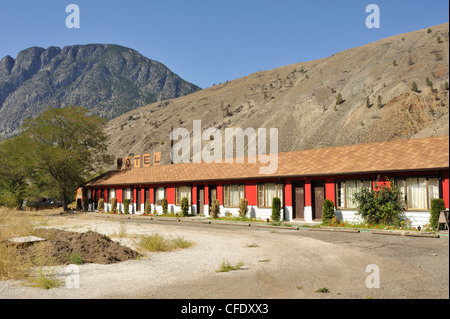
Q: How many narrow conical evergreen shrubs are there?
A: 11